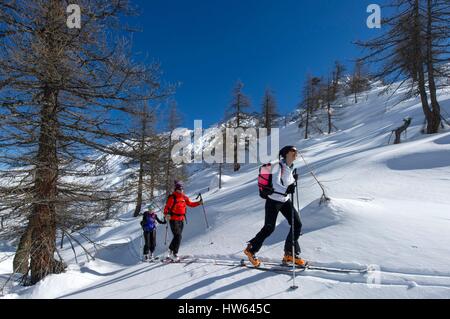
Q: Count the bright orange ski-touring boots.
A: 2